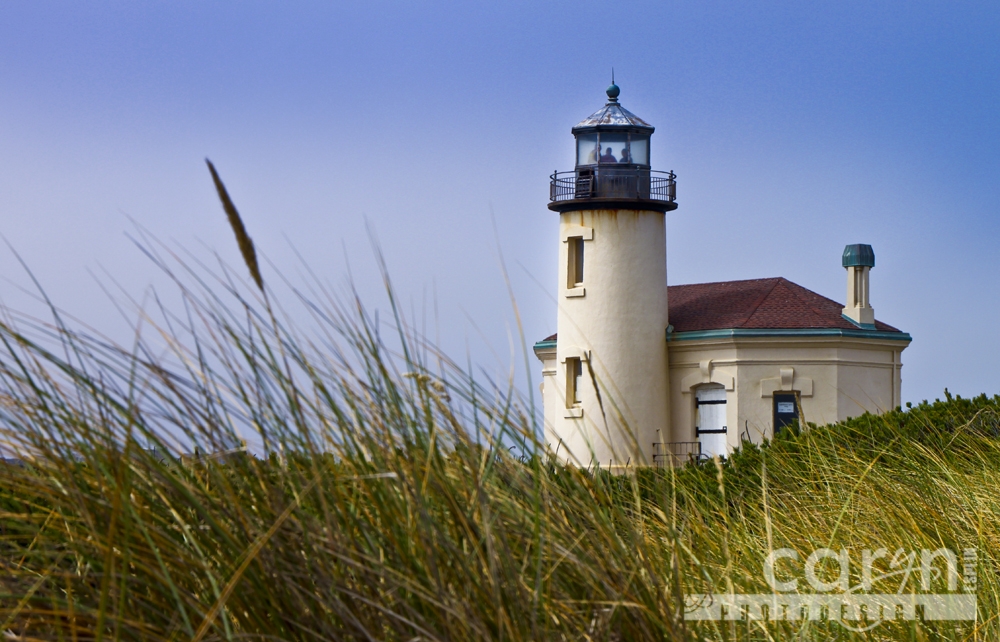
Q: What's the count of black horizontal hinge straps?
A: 2